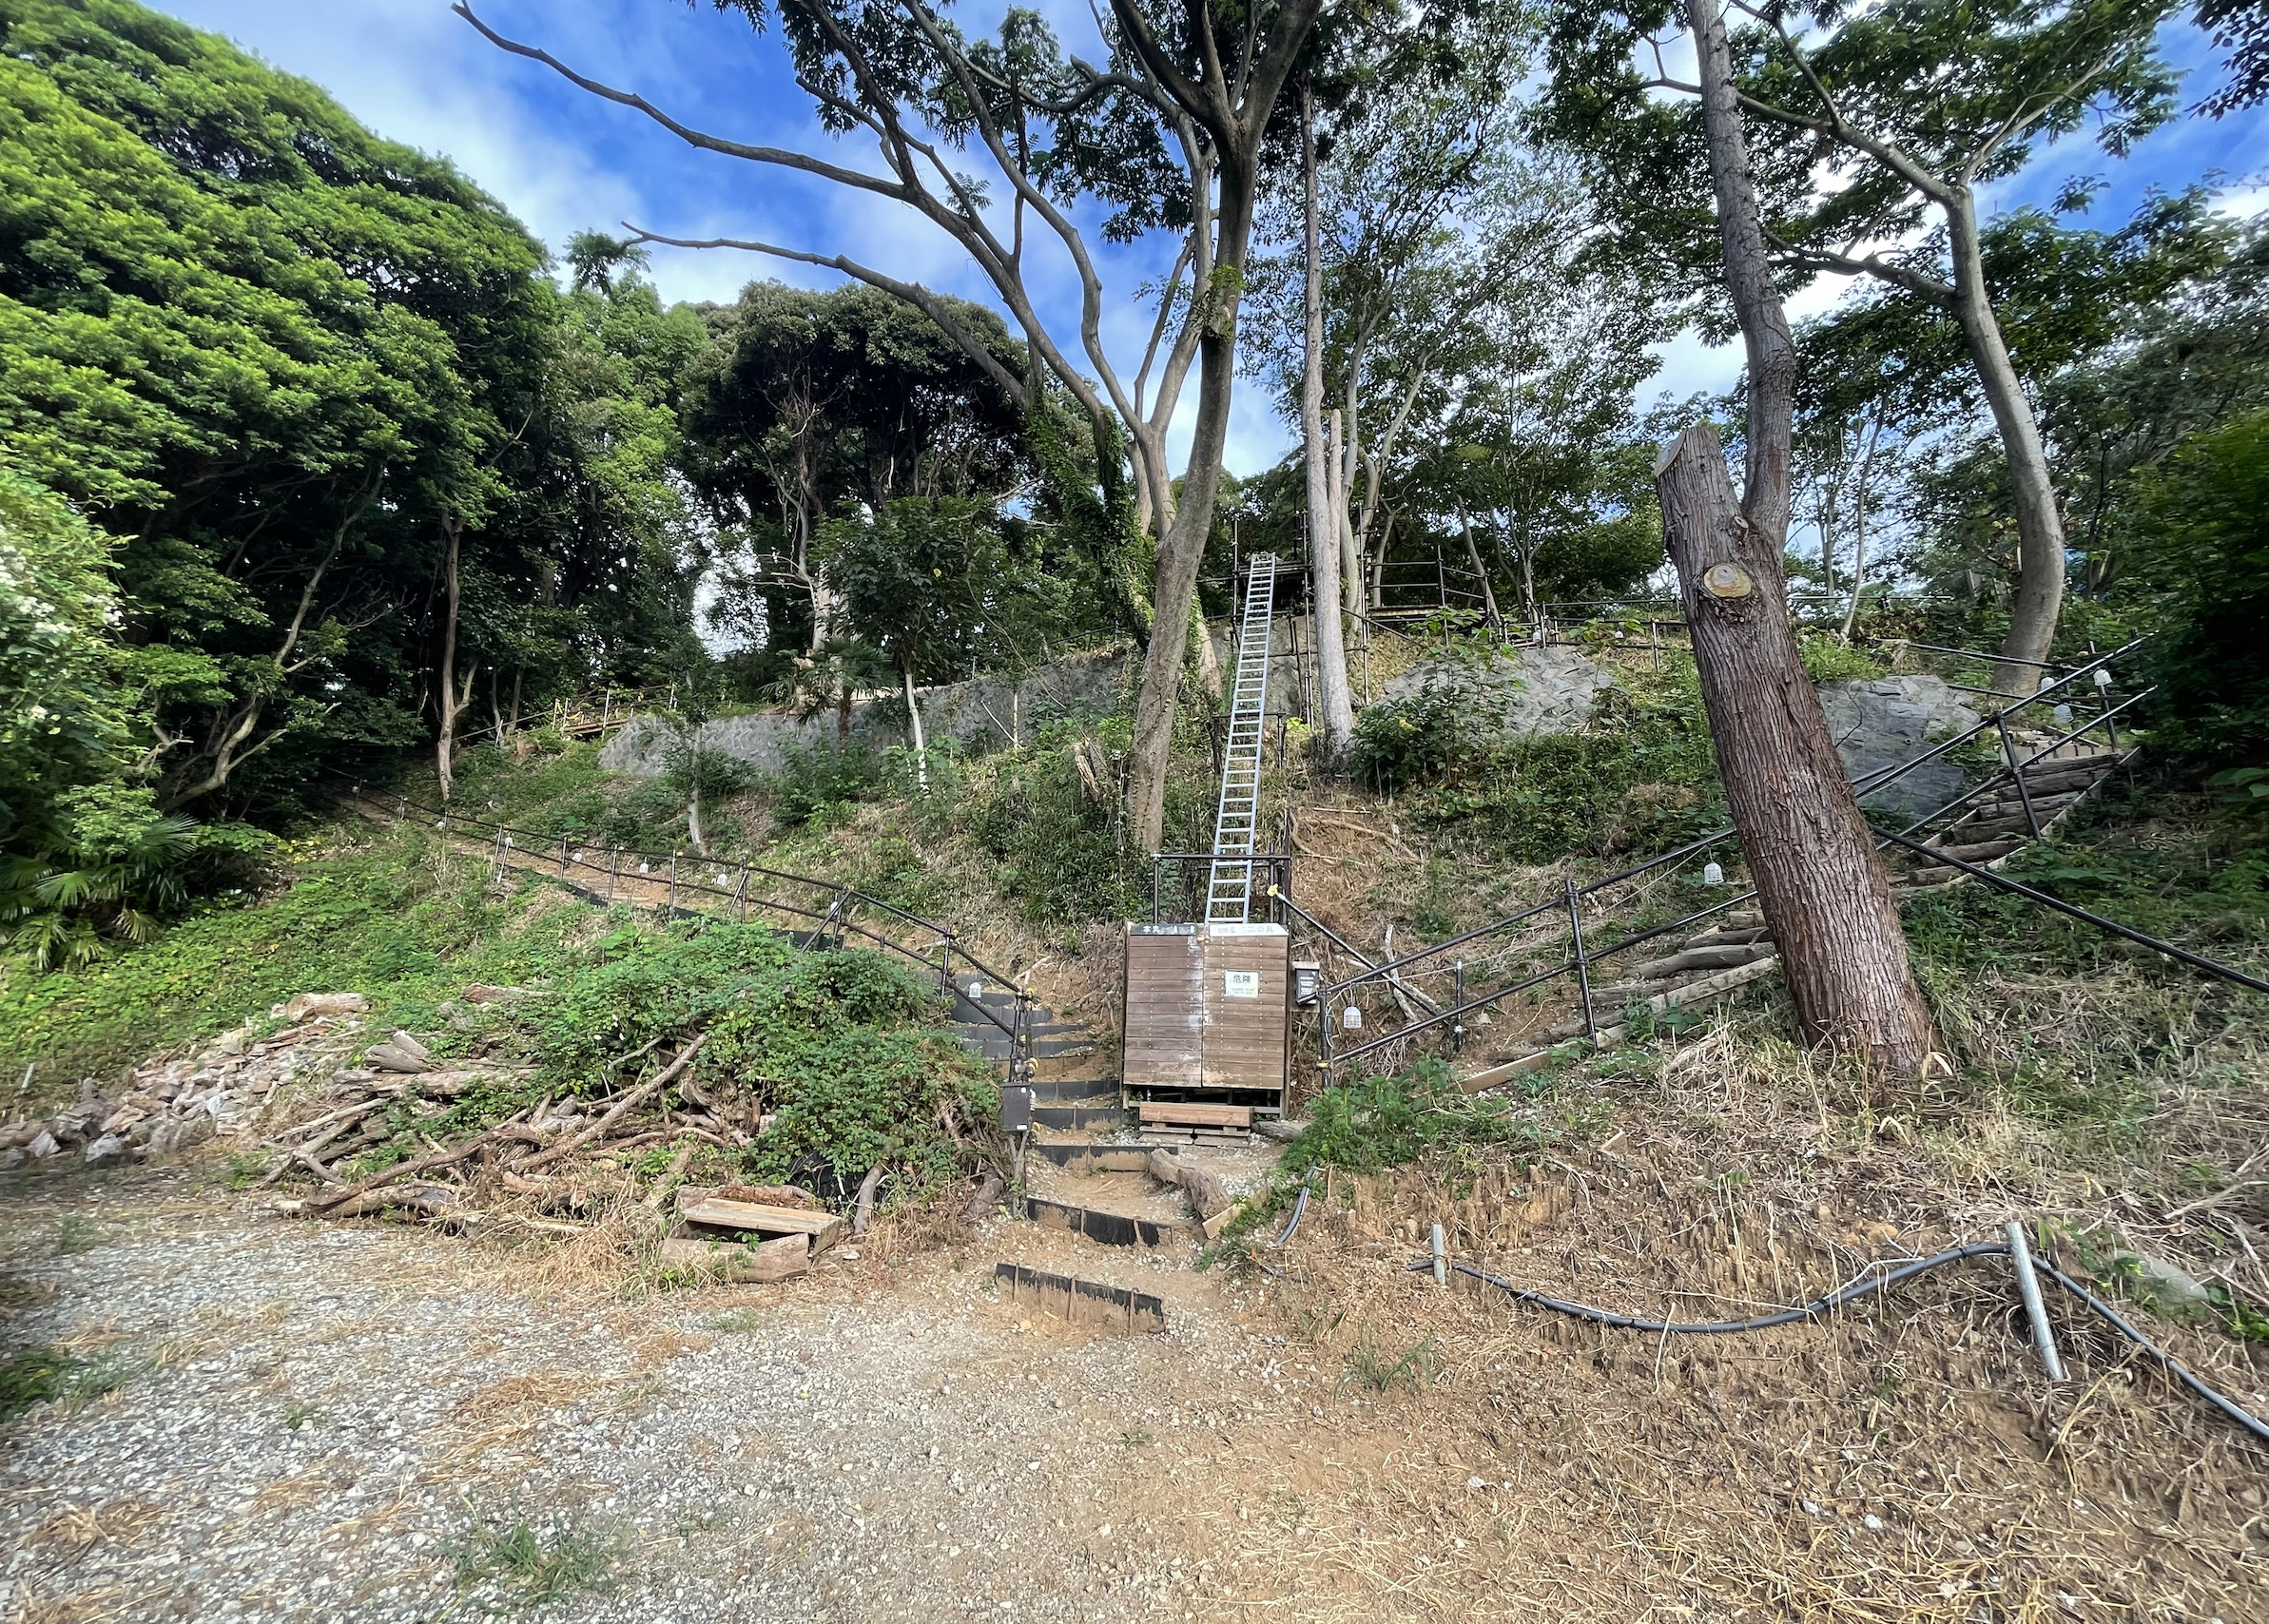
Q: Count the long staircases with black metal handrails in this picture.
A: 2